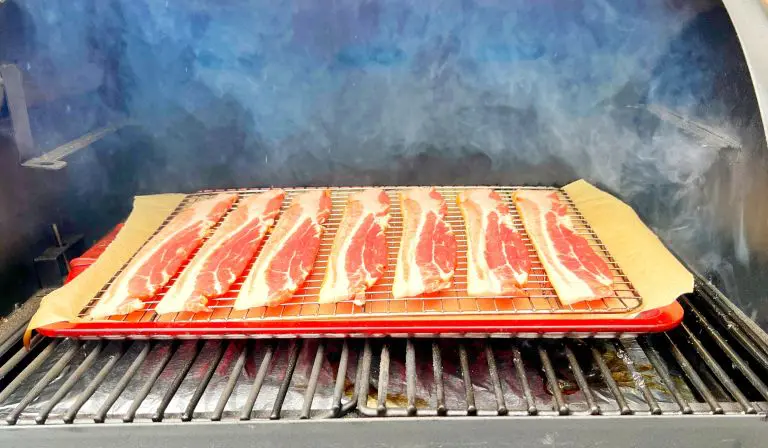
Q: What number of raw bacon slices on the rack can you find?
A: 7